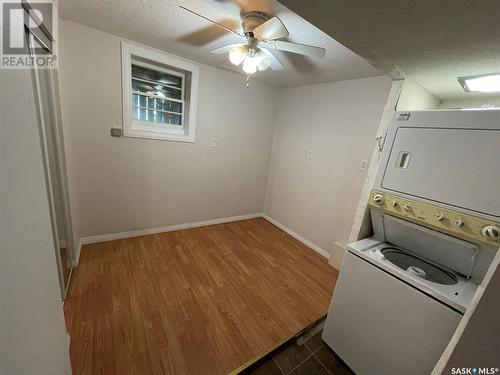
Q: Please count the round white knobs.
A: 6